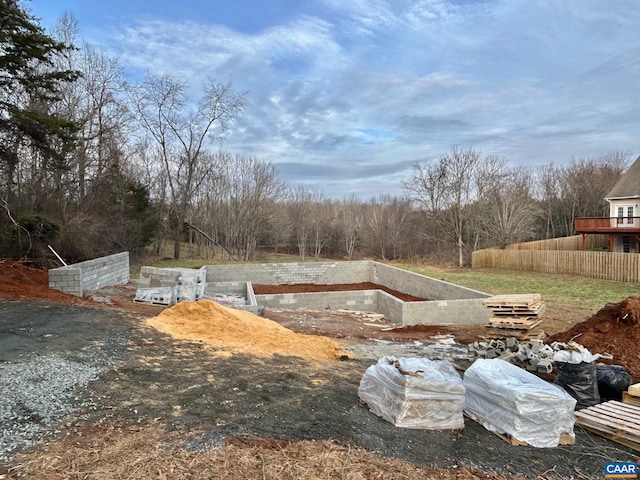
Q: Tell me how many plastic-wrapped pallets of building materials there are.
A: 2